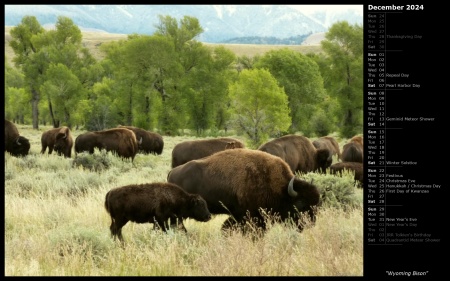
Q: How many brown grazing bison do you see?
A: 11